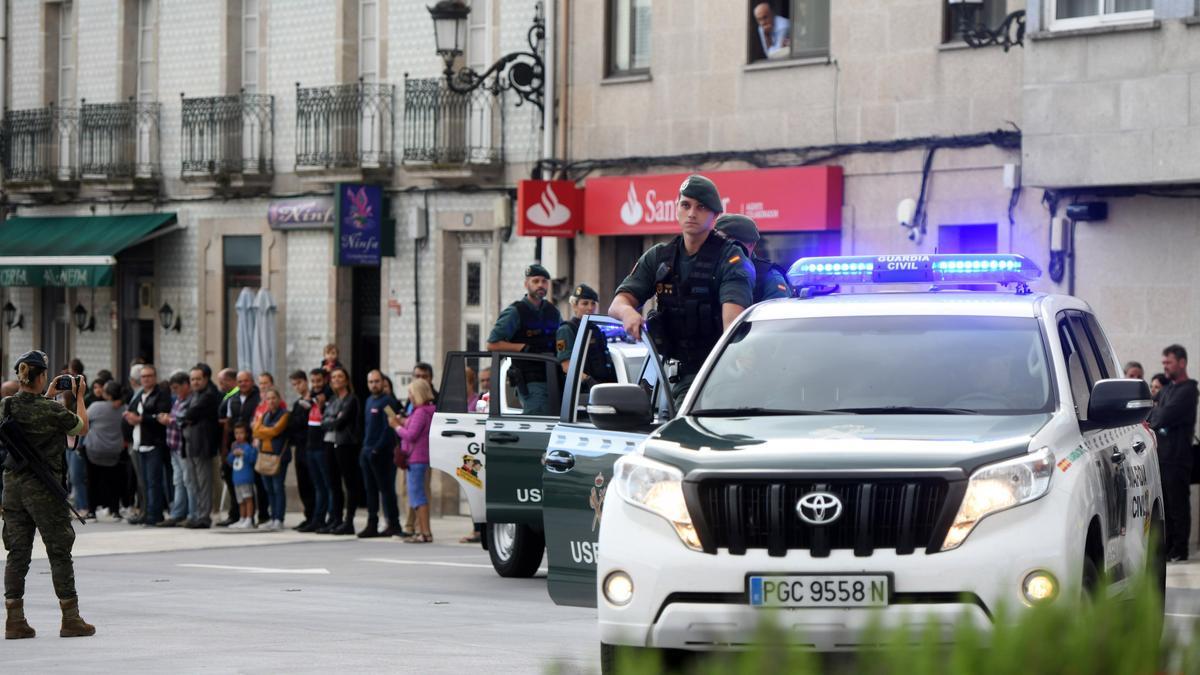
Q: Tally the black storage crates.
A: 0